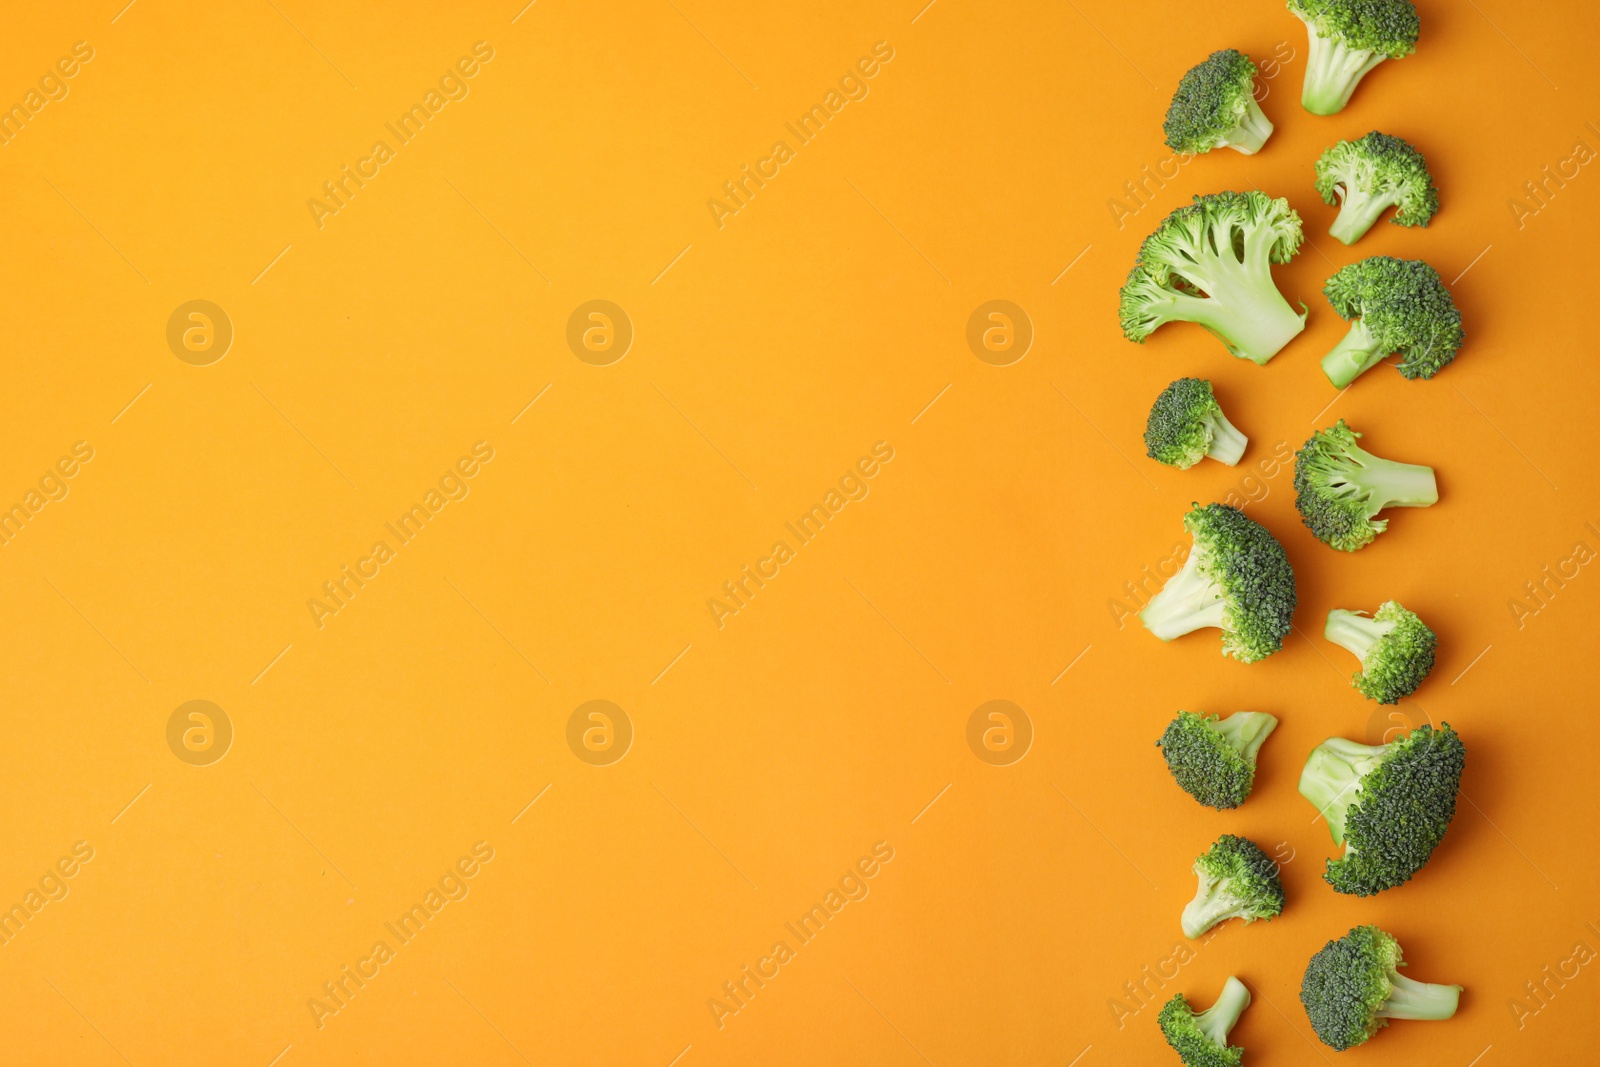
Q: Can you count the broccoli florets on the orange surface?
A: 14